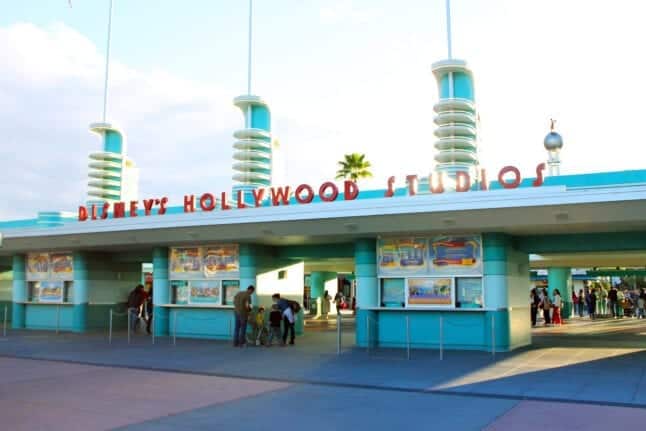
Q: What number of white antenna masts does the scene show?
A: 3